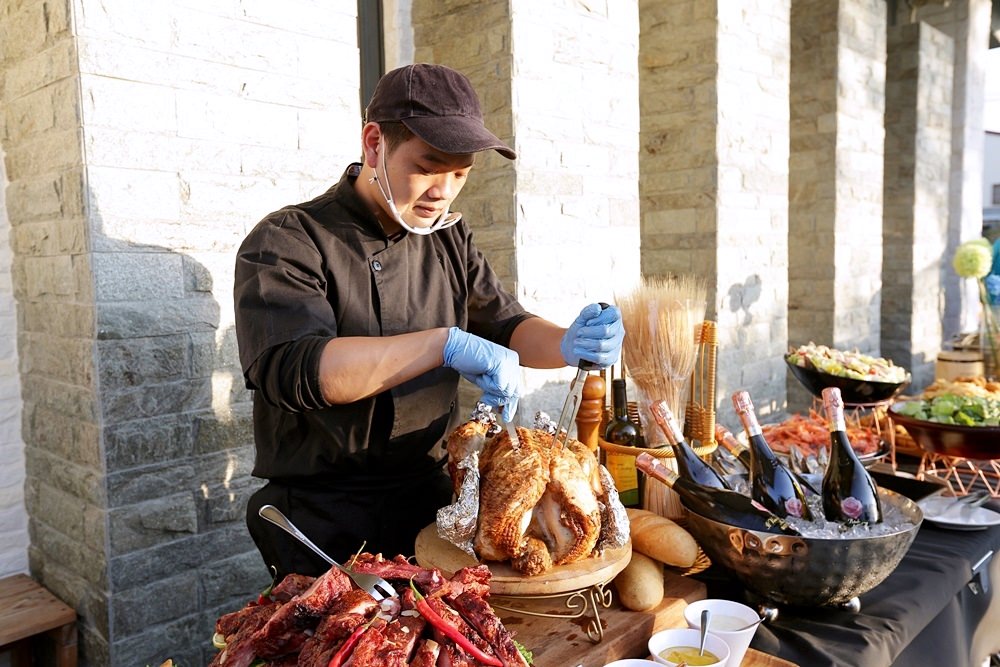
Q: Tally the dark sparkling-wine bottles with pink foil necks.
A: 5